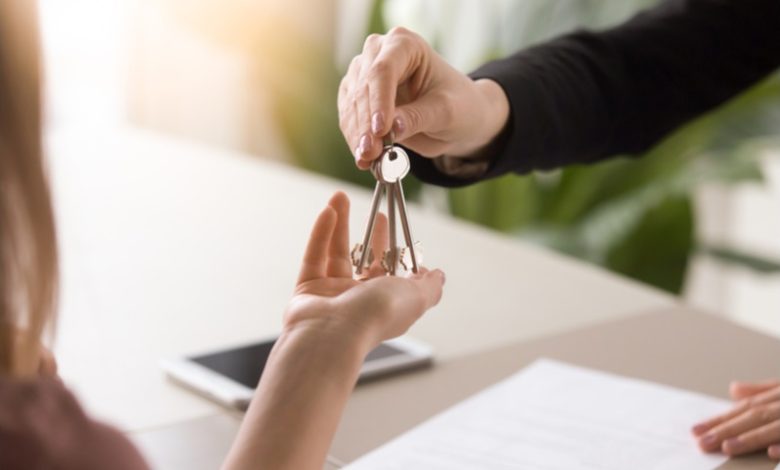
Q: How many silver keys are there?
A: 3